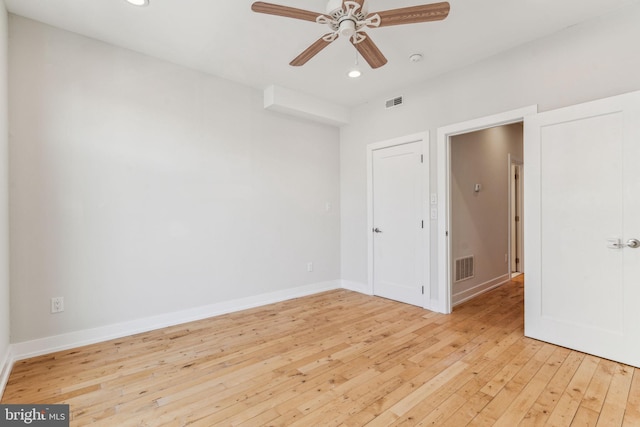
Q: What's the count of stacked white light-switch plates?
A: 2